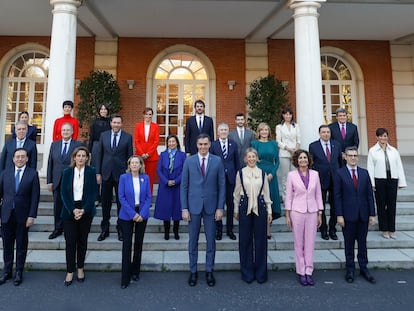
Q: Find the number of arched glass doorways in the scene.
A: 3